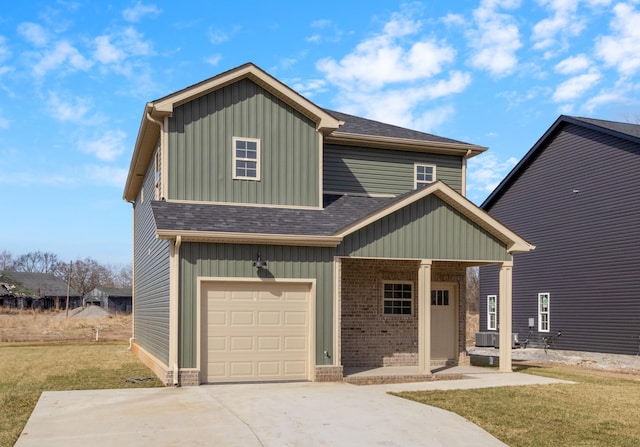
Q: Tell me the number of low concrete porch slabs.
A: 1